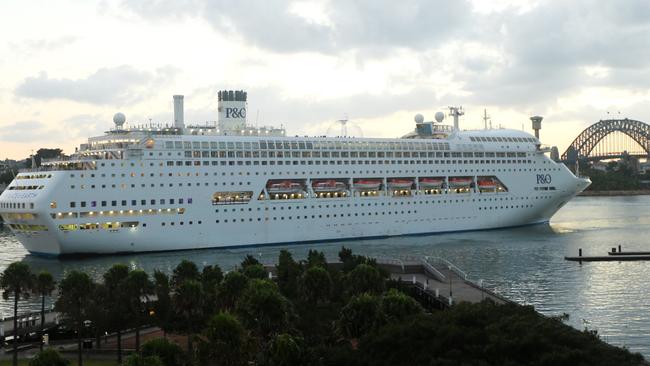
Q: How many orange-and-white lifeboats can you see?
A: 7